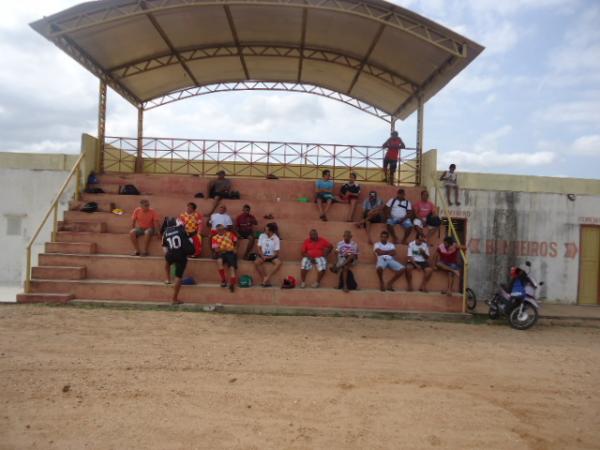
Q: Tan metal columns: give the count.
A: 4